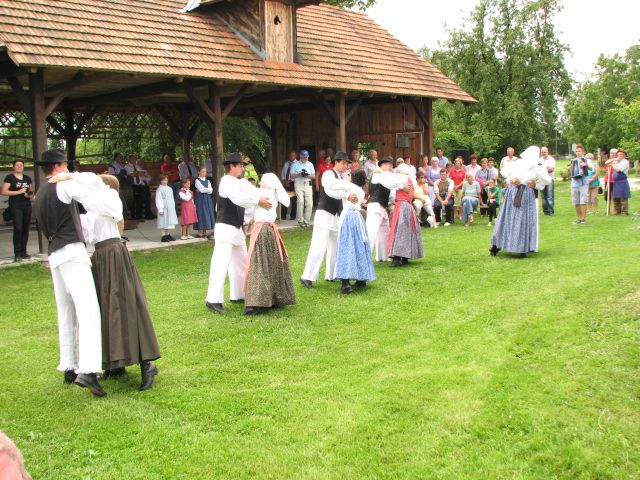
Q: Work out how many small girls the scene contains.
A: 3